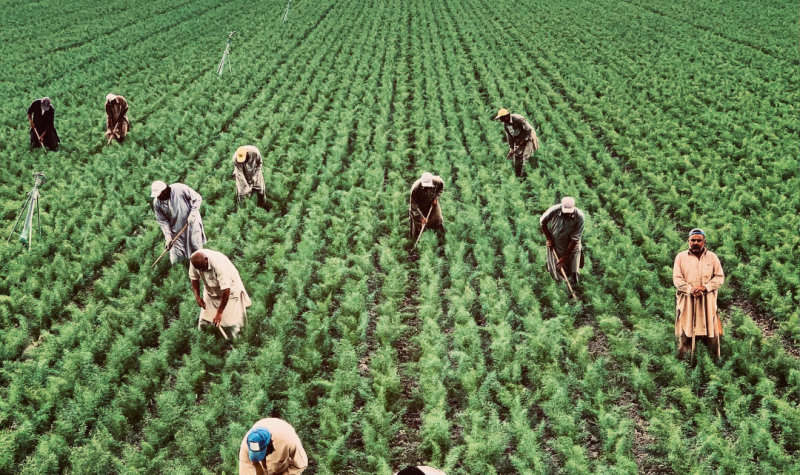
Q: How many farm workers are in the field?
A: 11